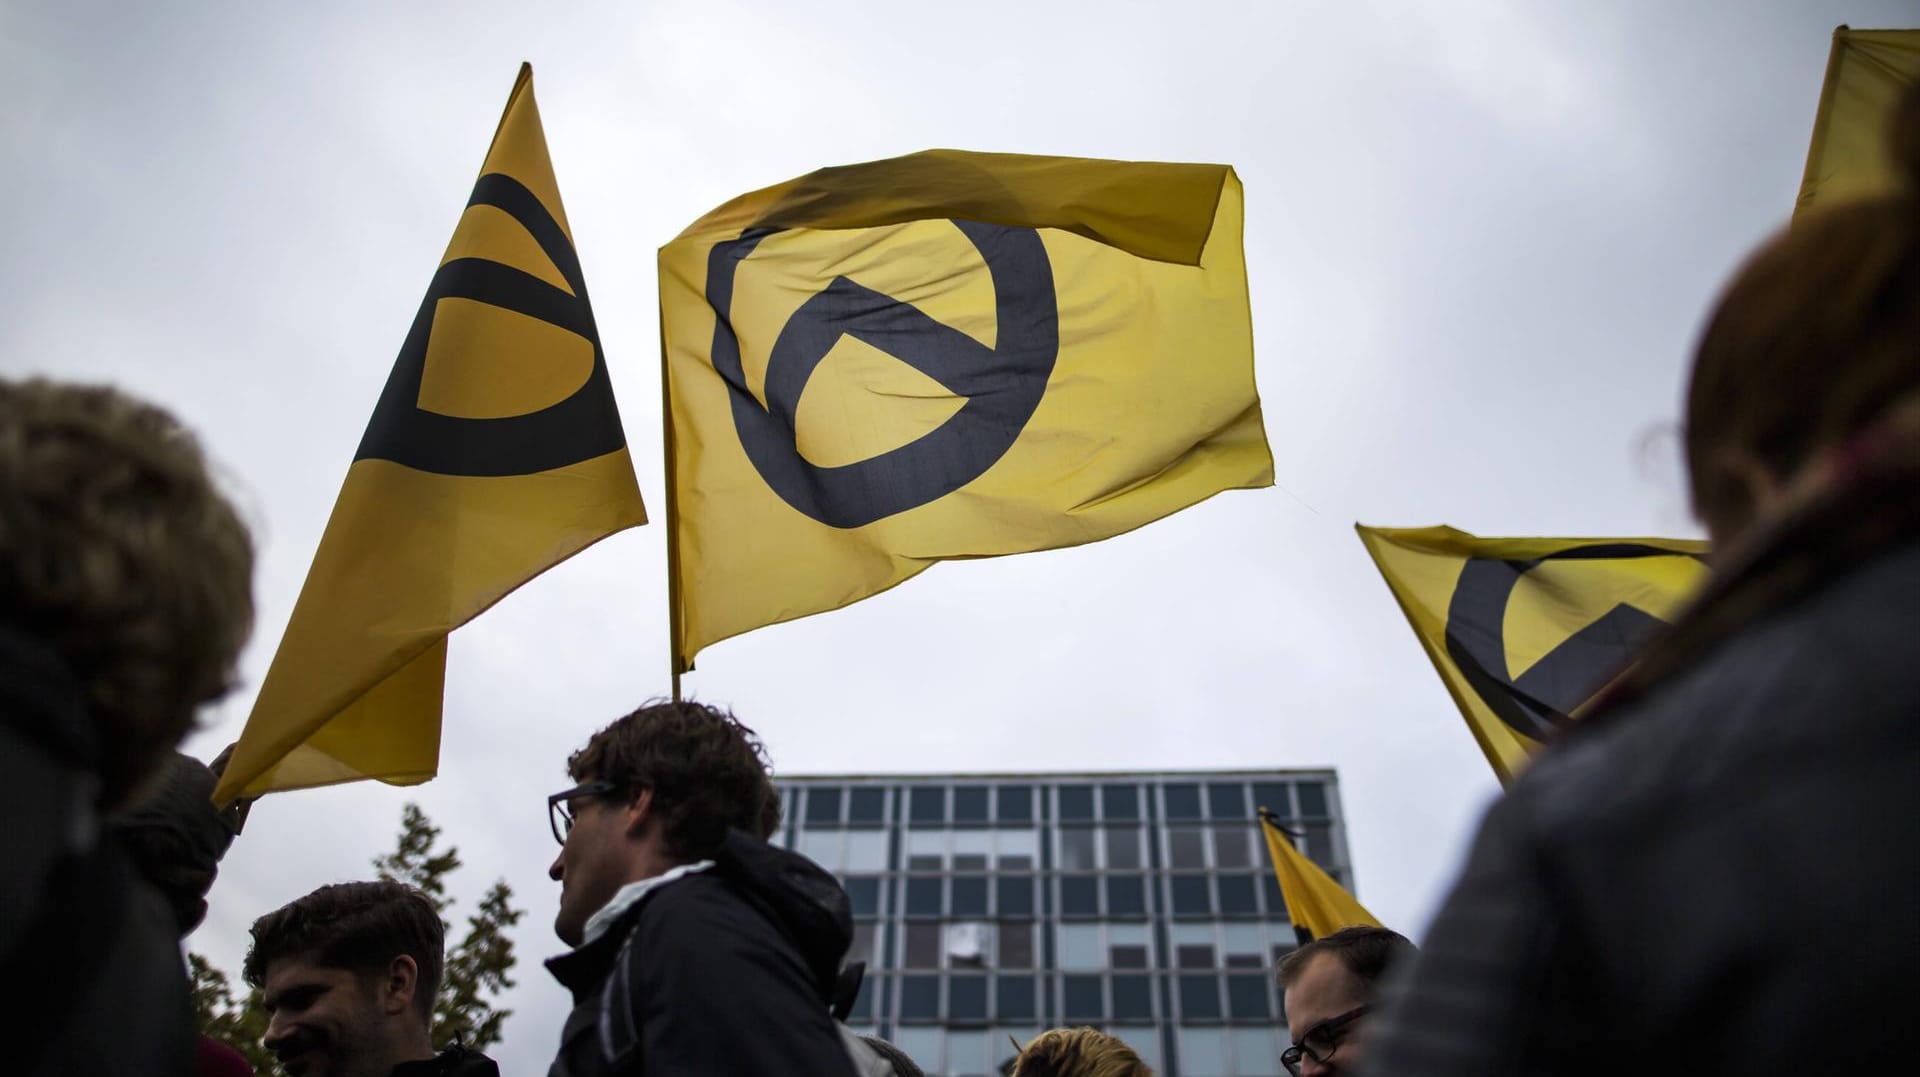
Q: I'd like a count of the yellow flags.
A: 5